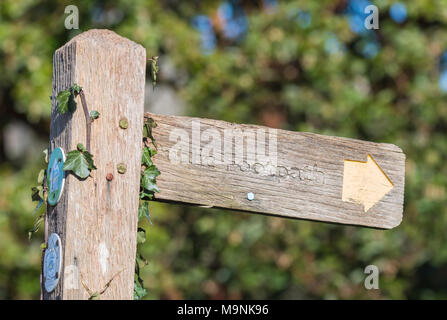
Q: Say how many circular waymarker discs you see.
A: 2